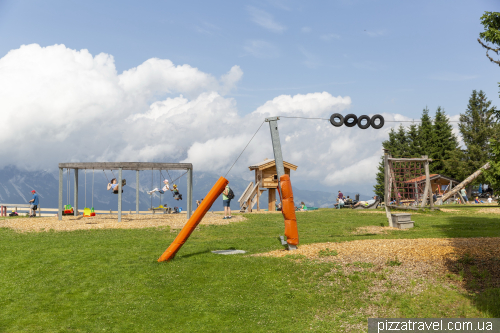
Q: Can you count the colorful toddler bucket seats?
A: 2